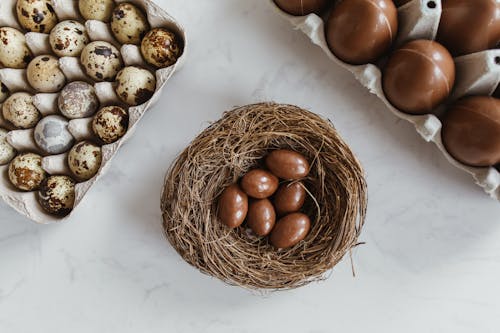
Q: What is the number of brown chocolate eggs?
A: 11